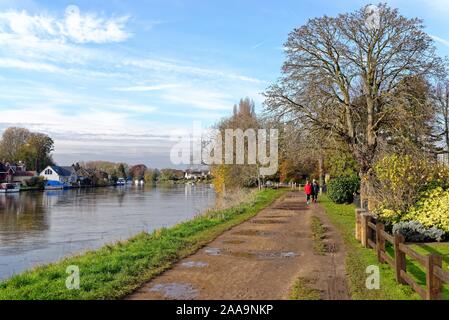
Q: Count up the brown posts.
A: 5